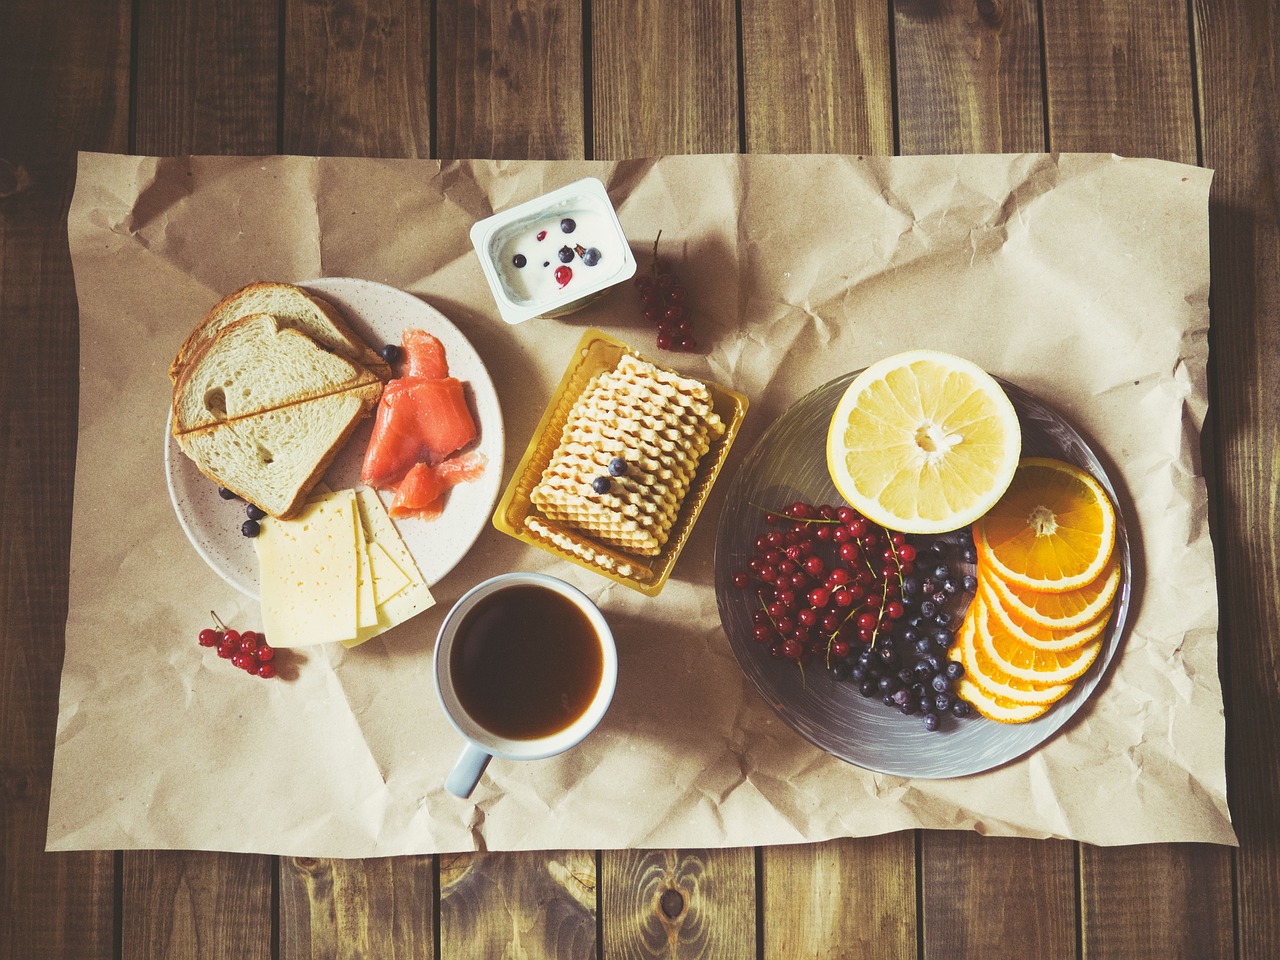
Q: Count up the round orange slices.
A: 6